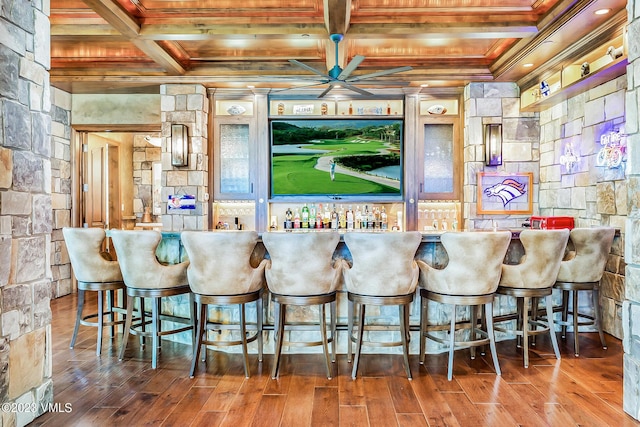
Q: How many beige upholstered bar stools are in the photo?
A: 8